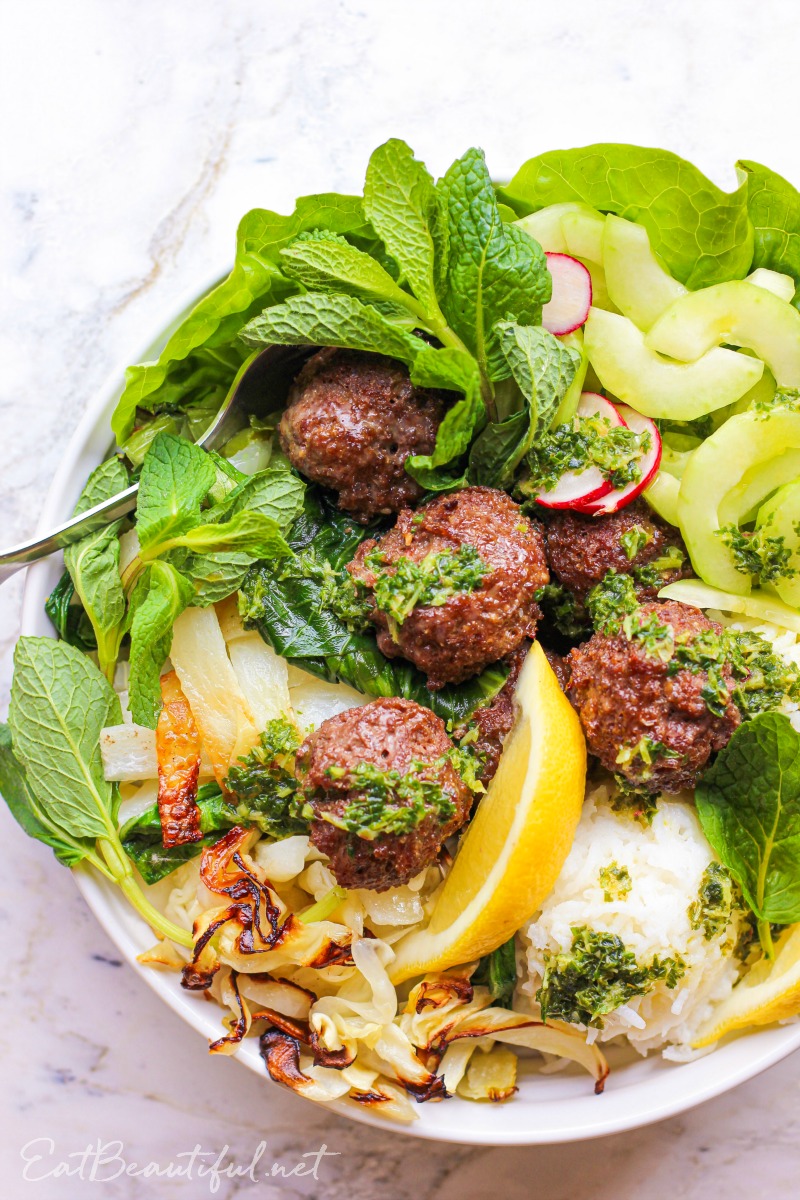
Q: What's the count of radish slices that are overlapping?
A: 2